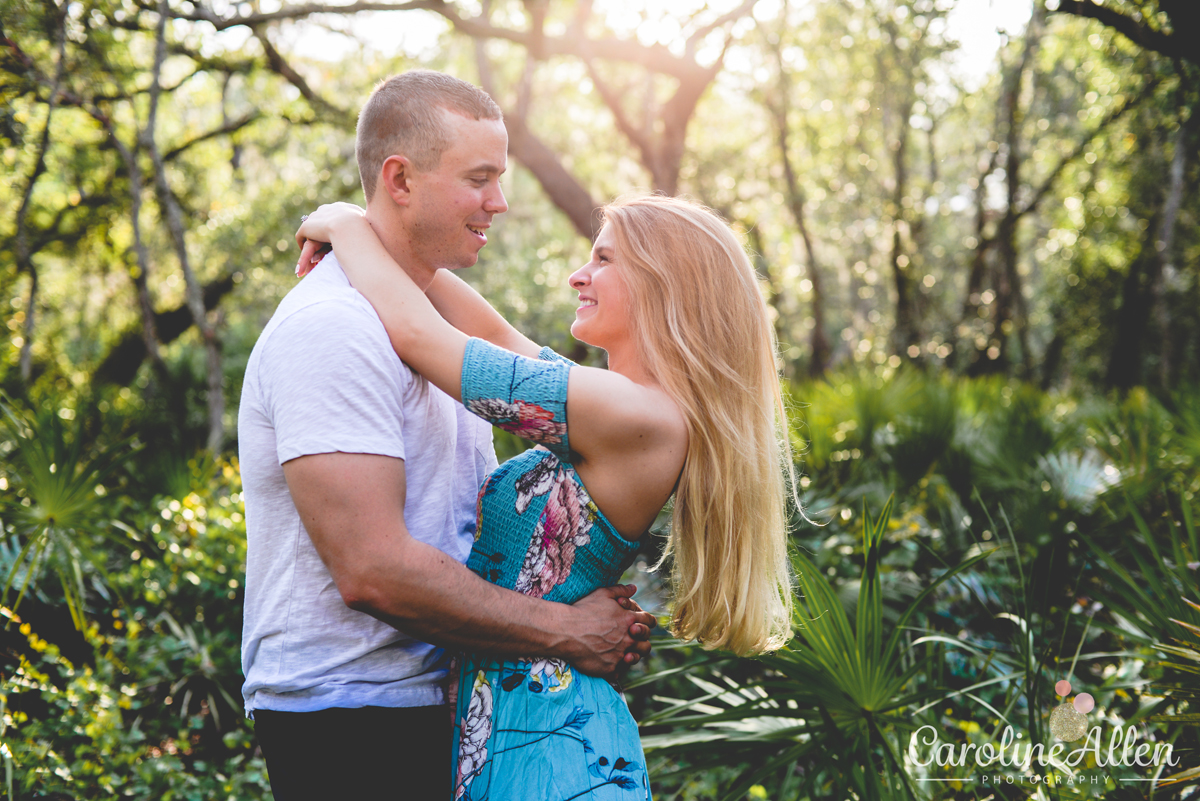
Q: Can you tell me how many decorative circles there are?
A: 3